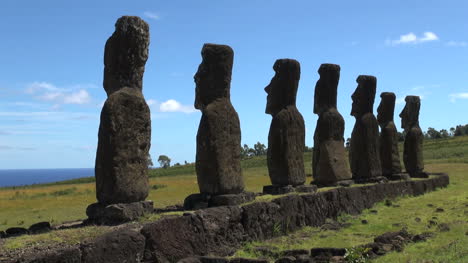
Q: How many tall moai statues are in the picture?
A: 7